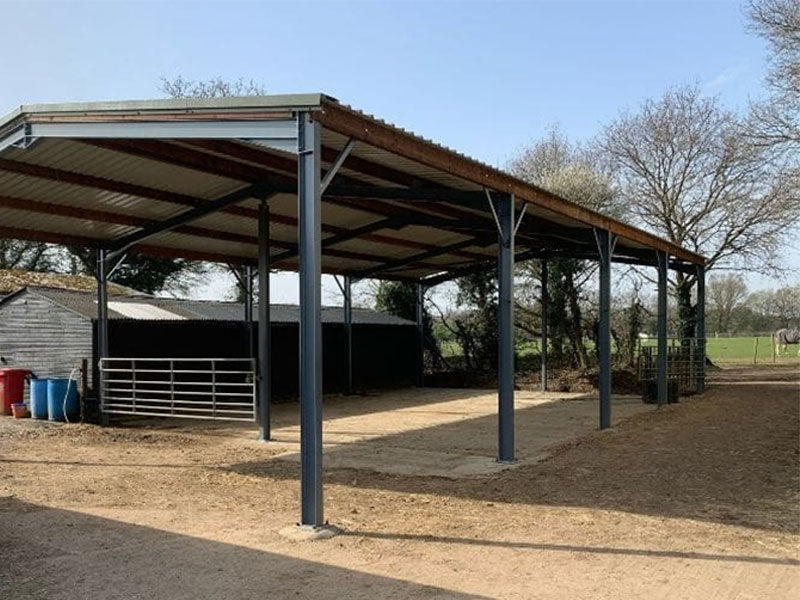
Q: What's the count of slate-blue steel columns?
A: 11